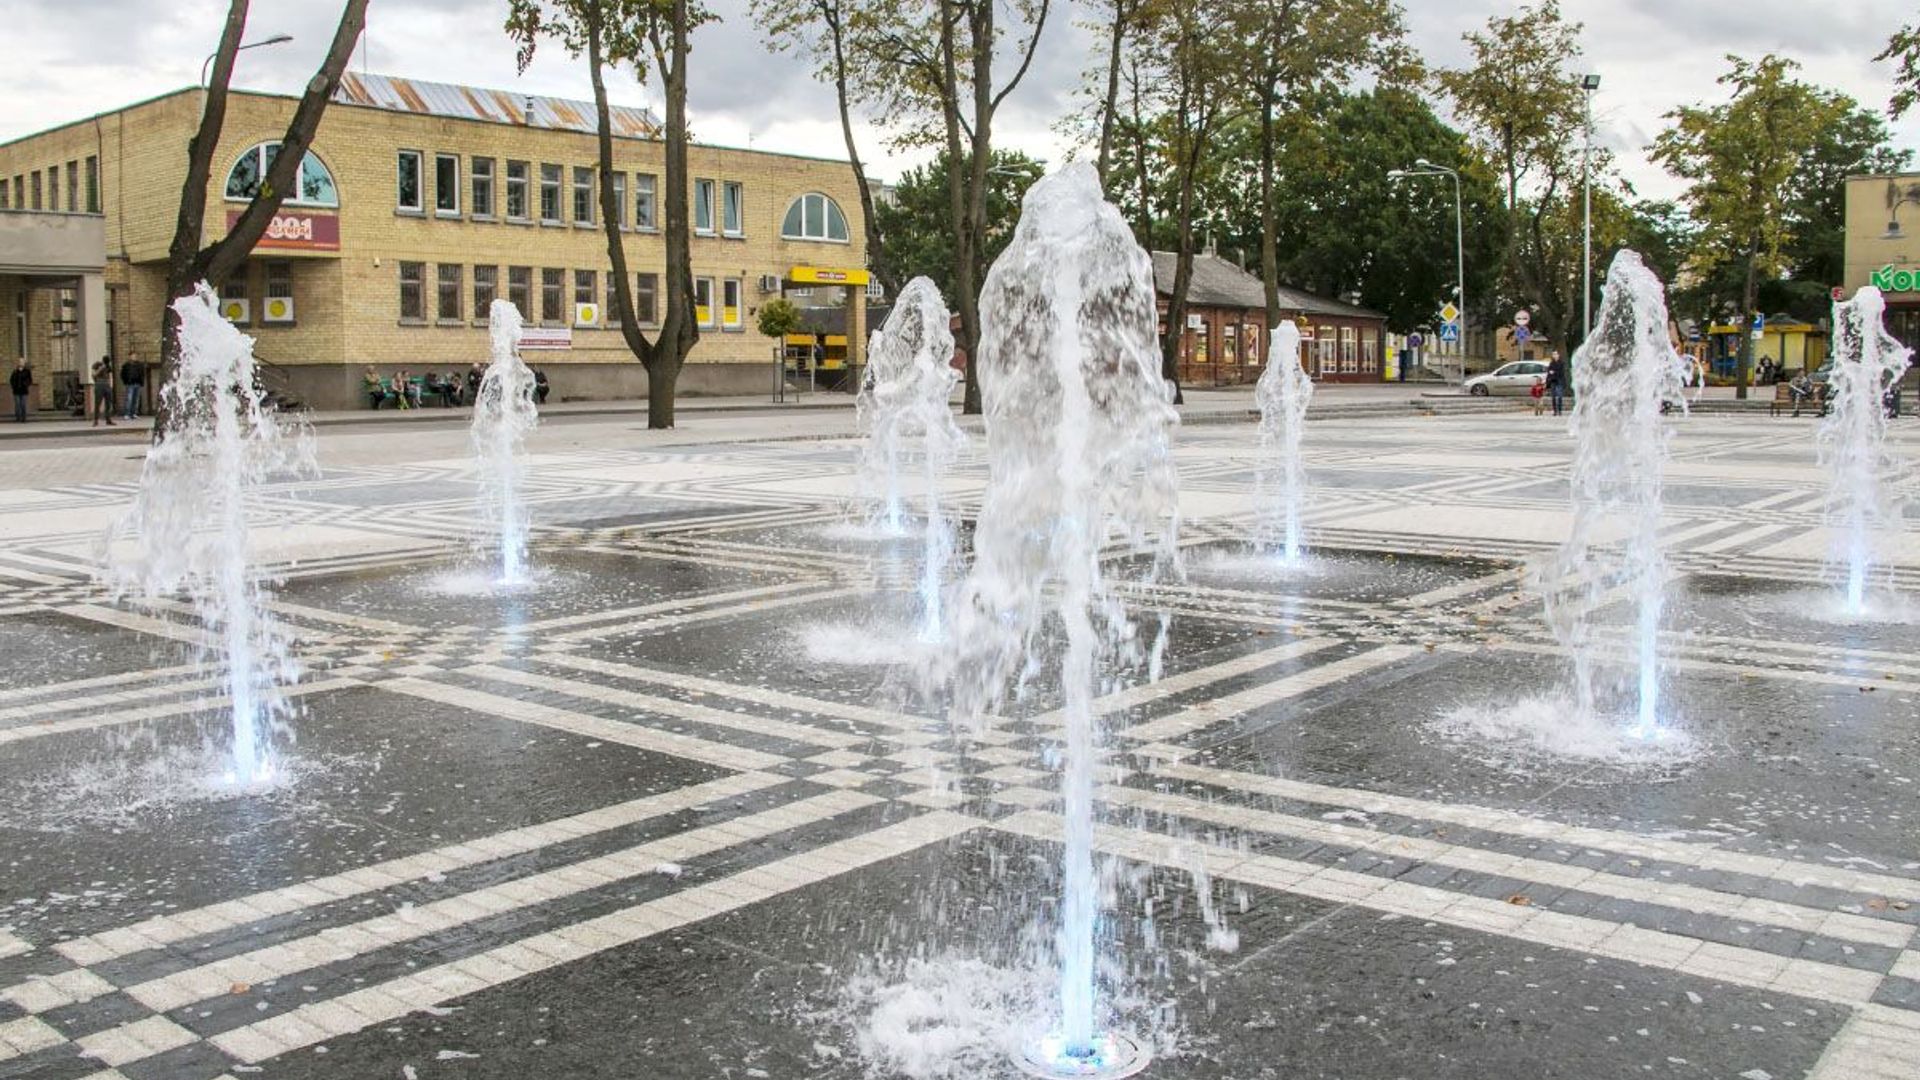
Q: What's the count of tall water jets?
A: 8